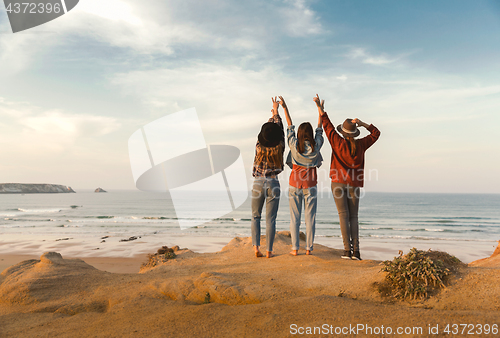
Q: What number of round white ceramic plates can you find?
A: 0